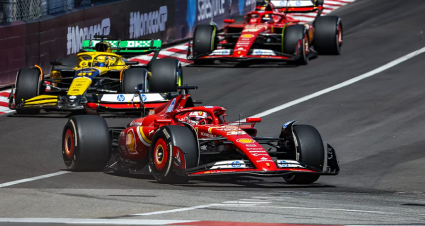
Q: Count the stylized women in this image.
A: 0